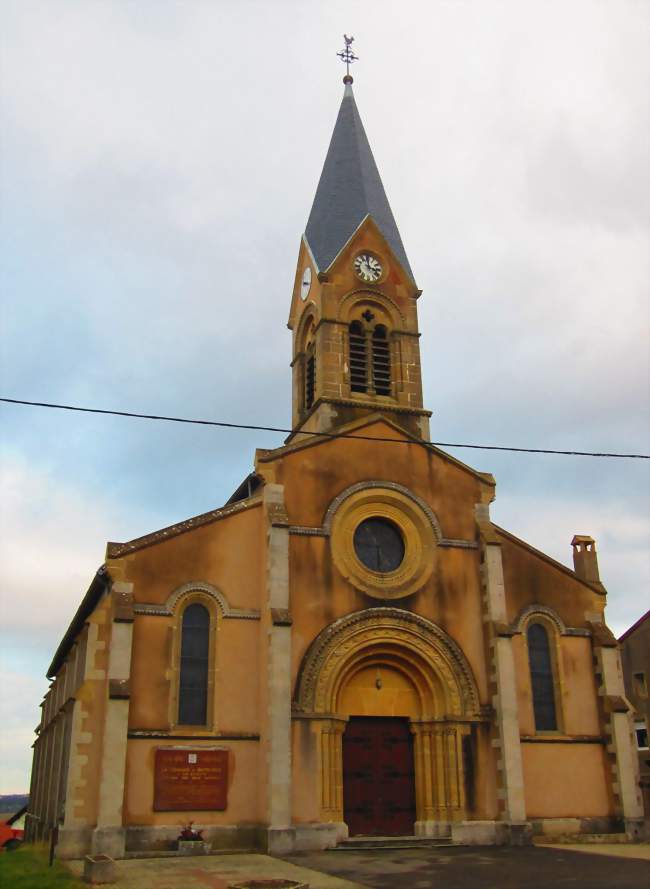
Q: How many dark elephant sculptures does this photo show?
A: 0